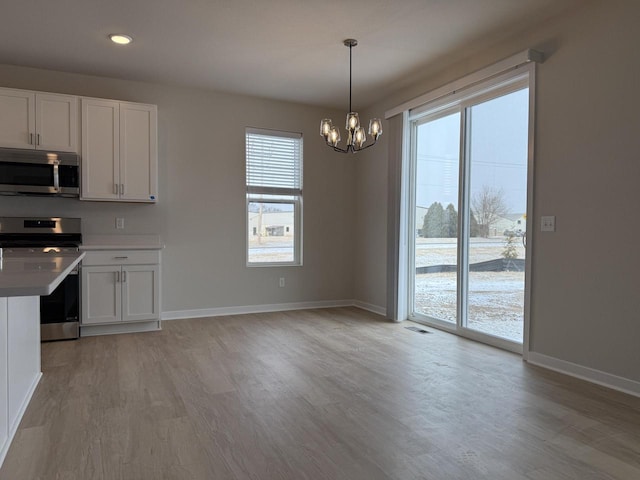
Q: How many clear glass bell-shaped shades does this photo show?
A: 5